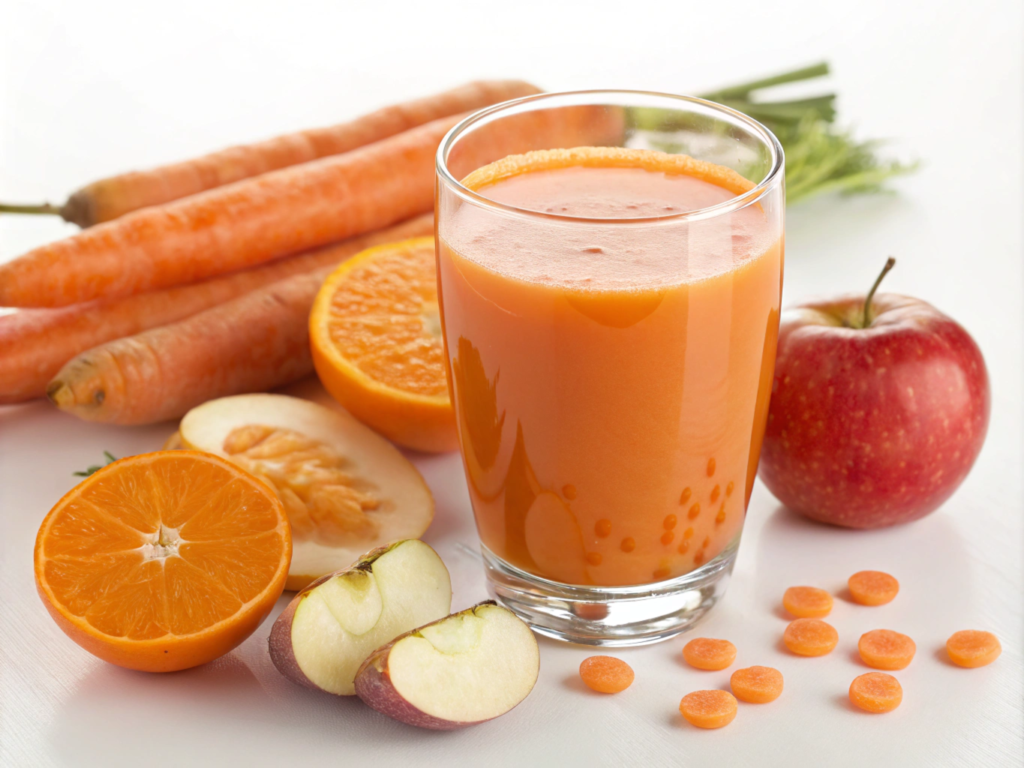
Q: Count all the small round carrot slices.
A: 10